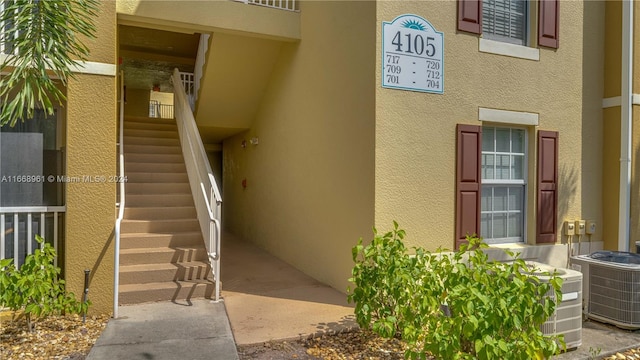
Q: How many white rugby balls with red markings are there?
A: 0